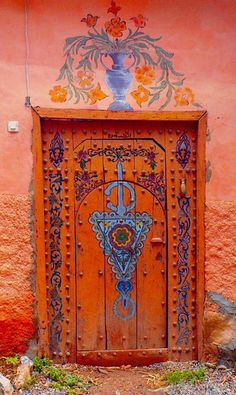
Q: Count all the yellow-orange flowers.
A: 6